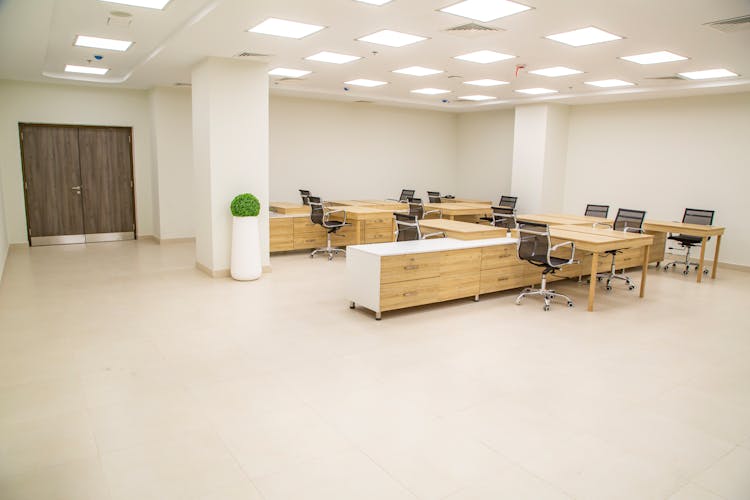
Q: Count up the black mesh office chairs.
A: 12